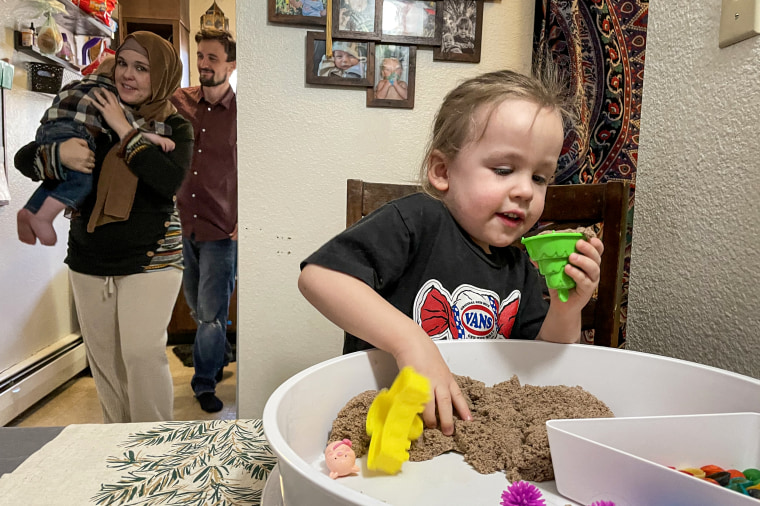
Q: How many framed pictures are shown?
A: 6